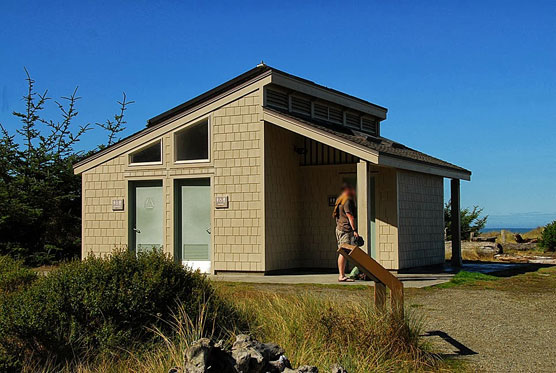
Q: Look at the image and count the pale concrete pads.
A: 1